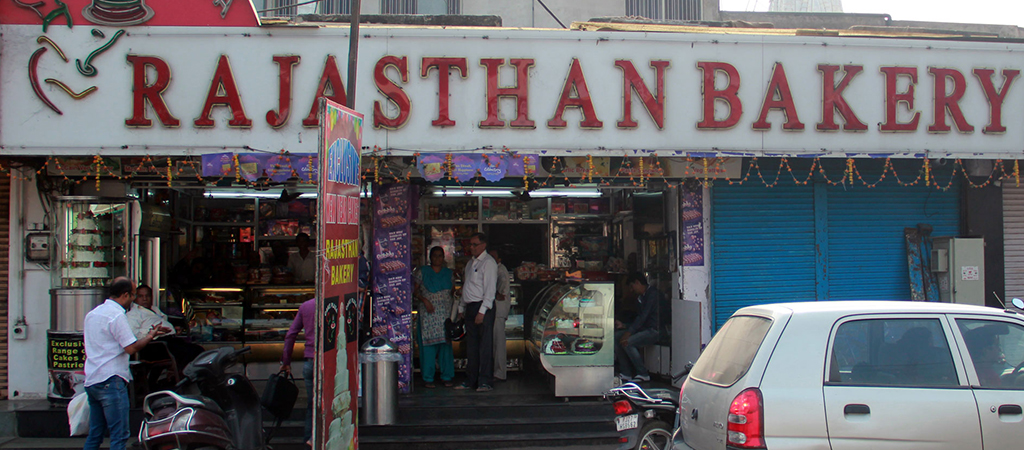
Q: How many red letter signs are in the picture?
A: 15